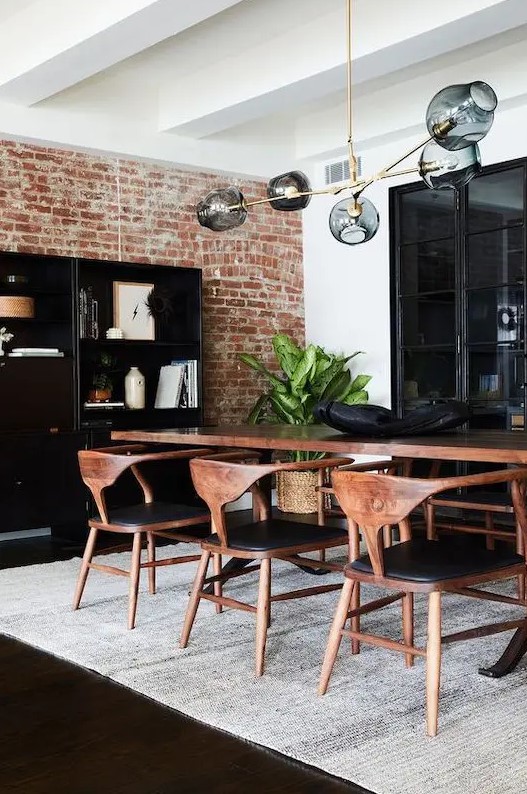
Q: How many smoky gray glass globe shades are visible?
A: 5